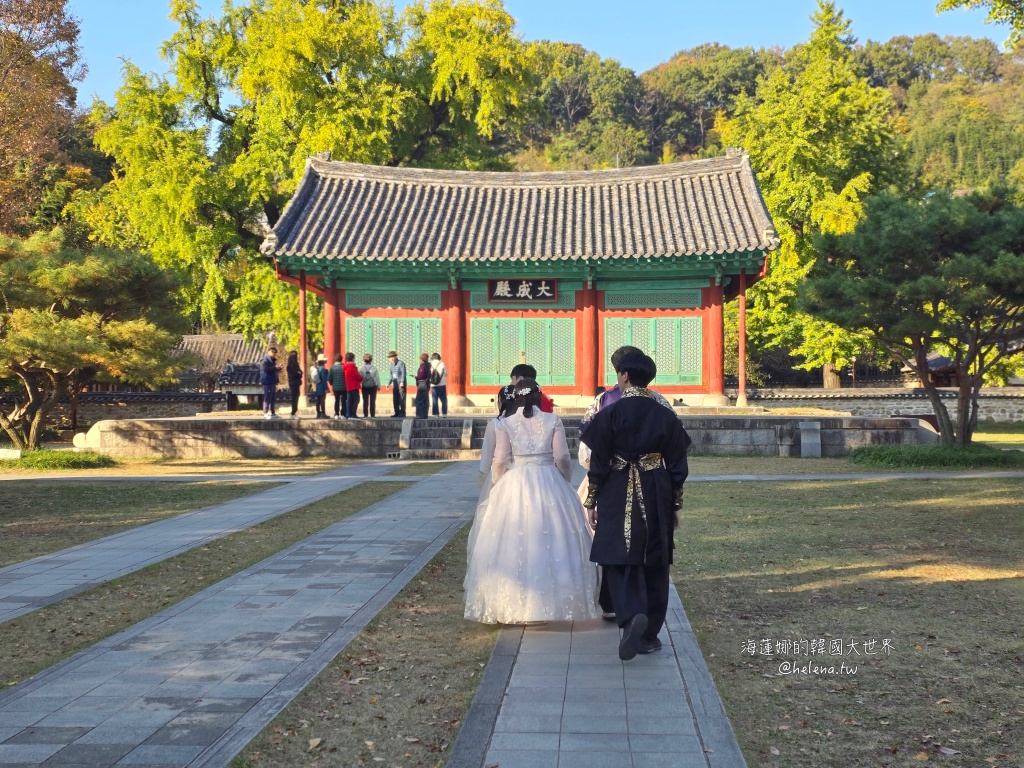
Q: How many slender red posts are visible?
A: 2